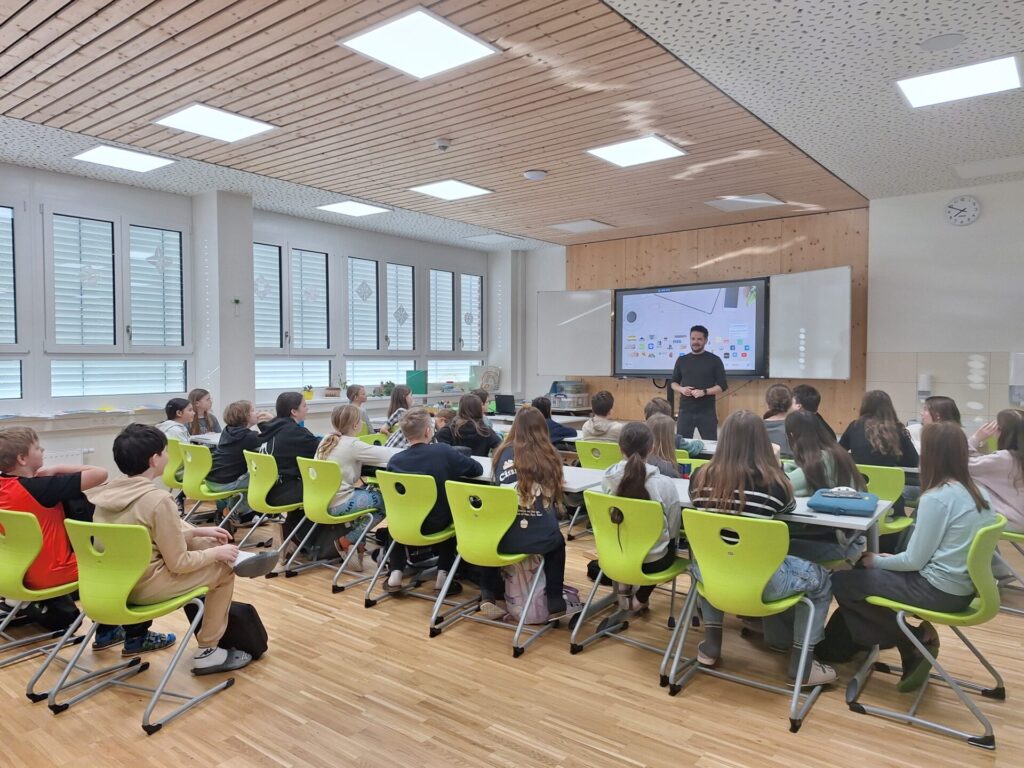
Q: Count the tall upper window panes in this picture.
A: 9